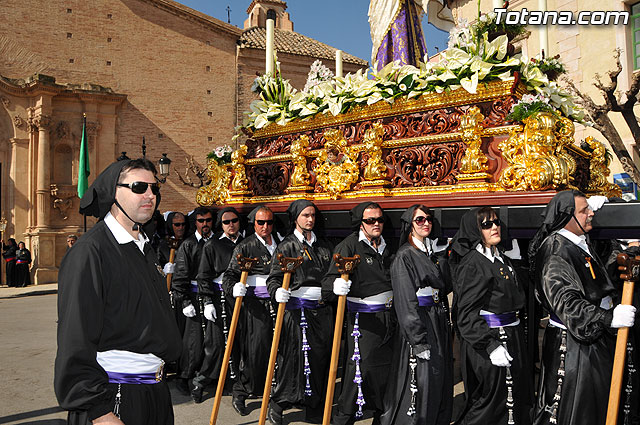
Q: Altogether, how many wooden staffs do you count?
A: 5